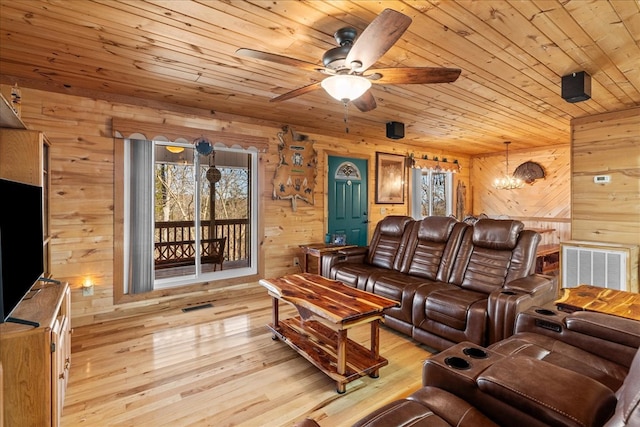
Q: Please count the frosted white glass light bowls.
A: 1